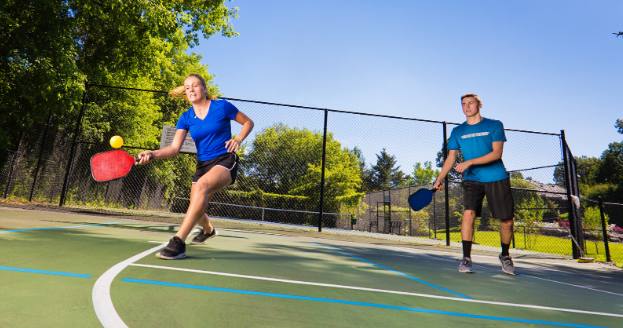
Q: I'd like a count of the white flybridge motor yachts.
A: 0